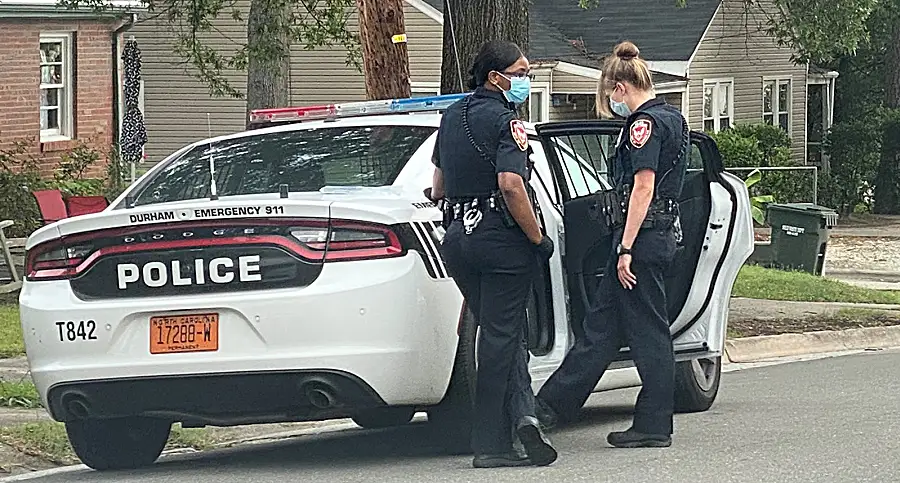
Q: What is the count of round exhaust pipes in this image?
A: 2